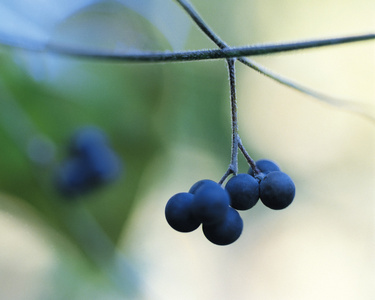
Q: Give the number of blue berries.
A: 7